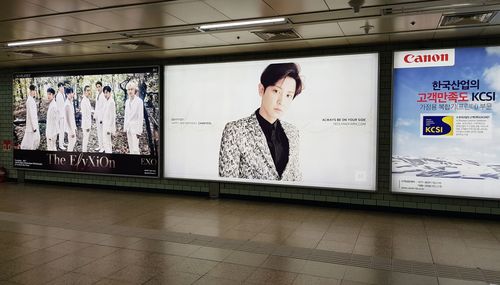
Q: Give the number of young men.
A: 9